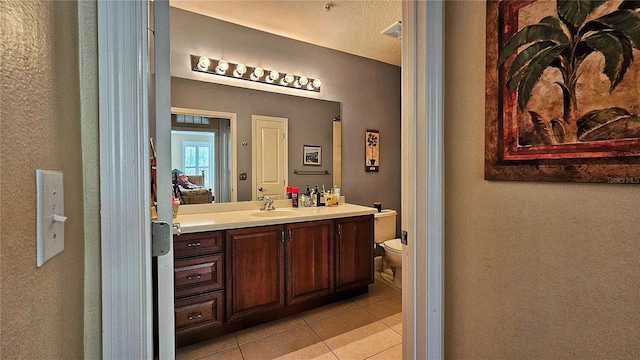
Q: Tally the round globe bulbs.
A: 8